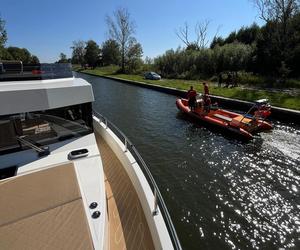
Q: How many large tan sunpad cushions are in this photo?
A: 2